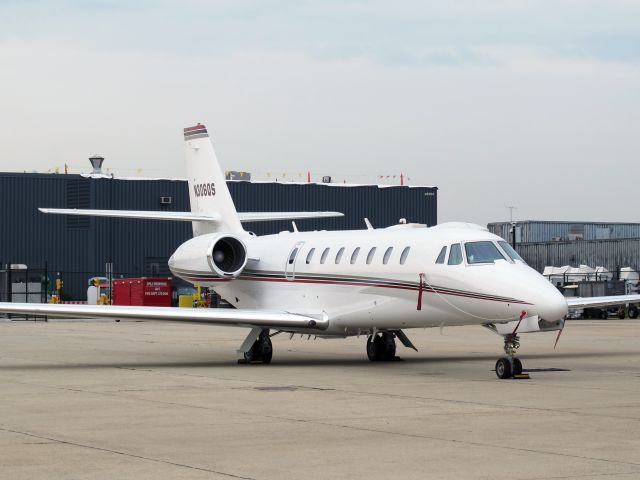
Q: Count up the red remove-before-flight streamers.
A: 3